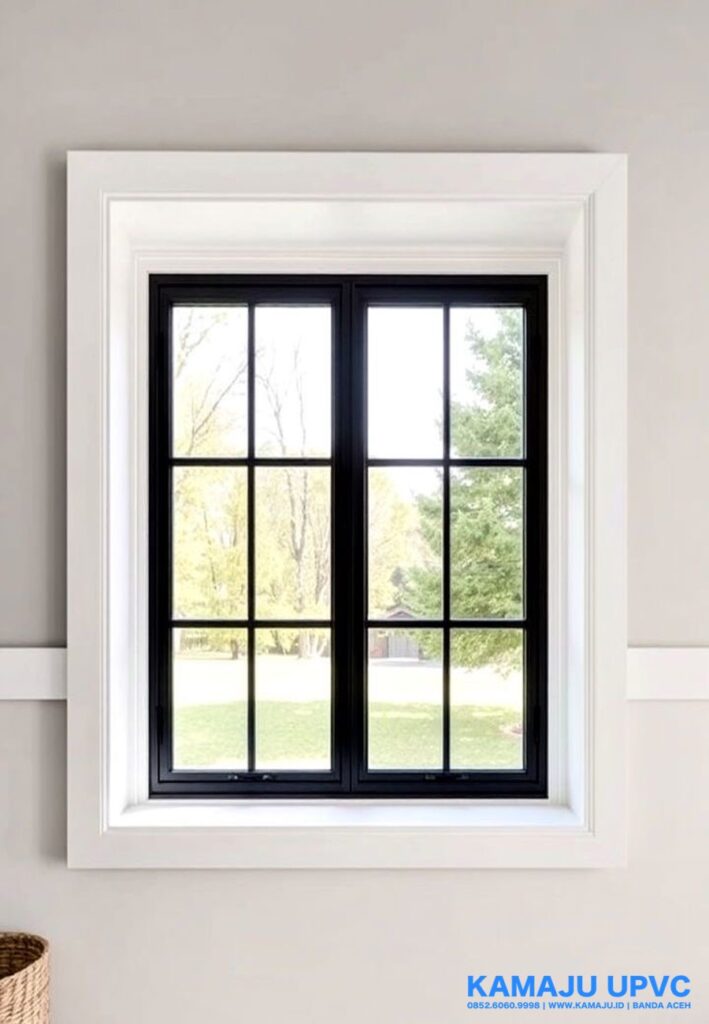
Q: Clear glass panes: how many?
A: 12